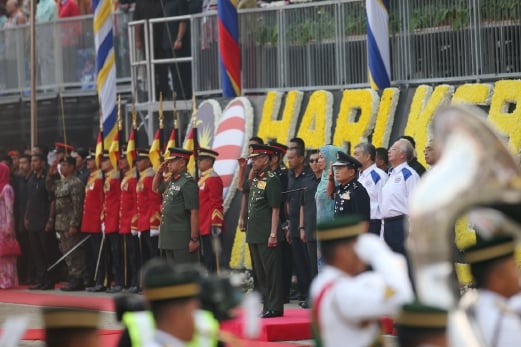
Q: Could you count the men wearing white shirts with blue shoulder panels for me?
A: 2